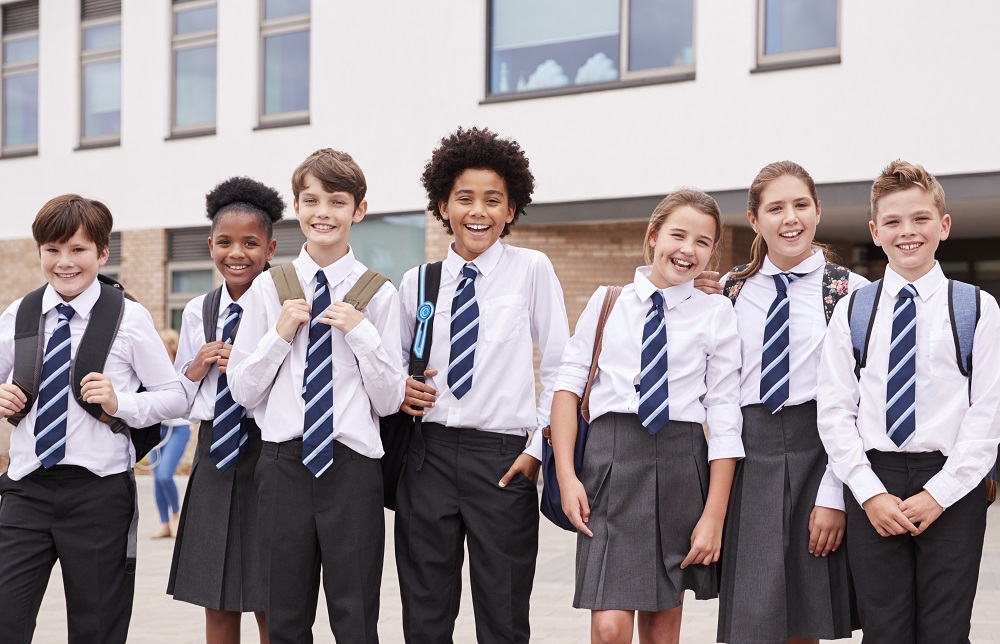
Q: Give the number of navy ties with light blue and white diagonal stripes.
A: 7